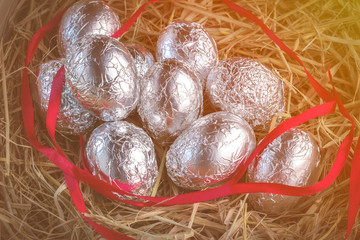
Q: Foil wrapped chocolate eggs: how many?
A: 10